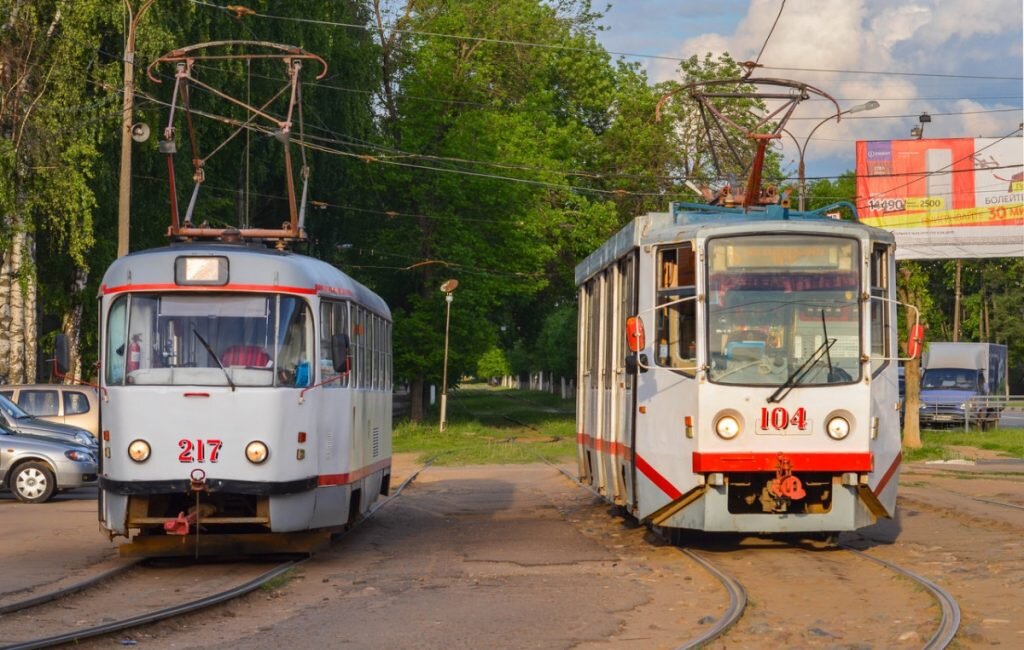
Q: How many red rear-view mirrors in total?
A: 2